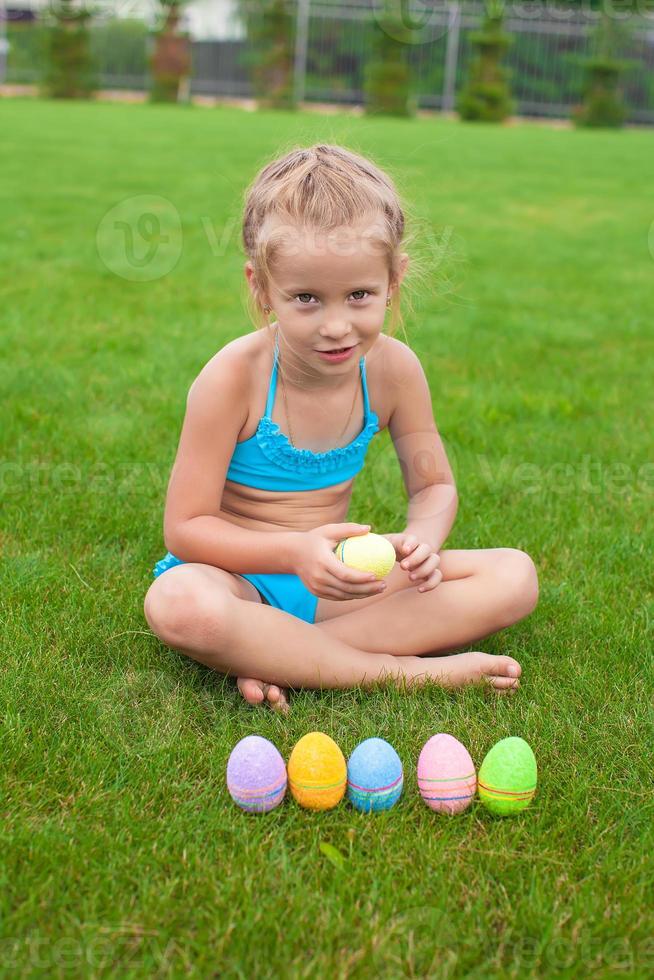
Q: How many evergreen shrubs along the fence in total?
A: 6